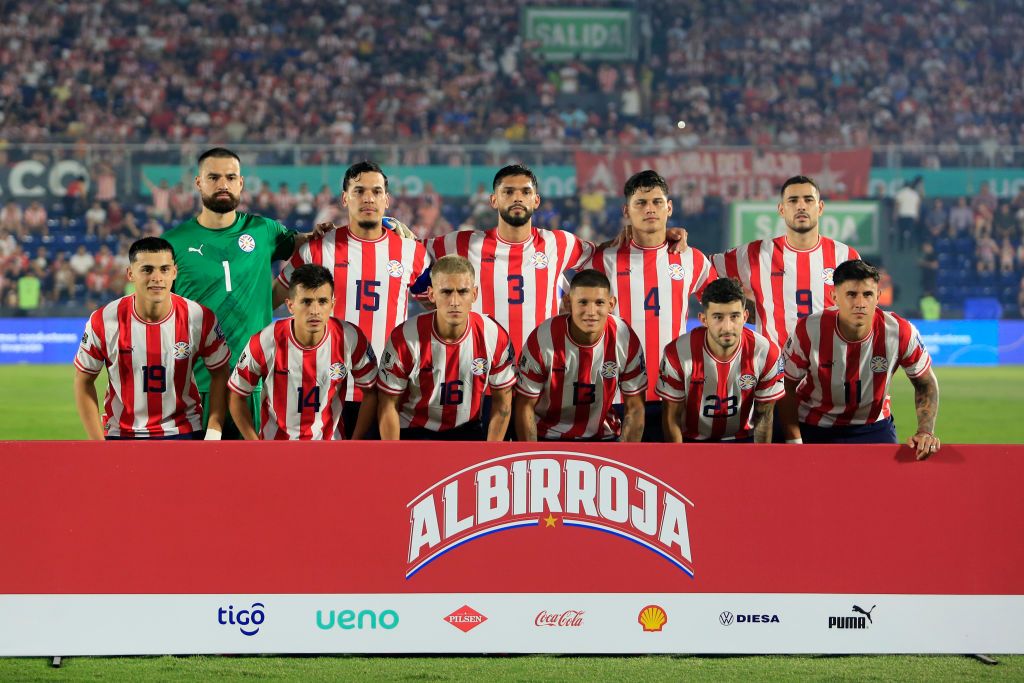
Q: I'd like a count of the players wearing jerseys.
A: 11